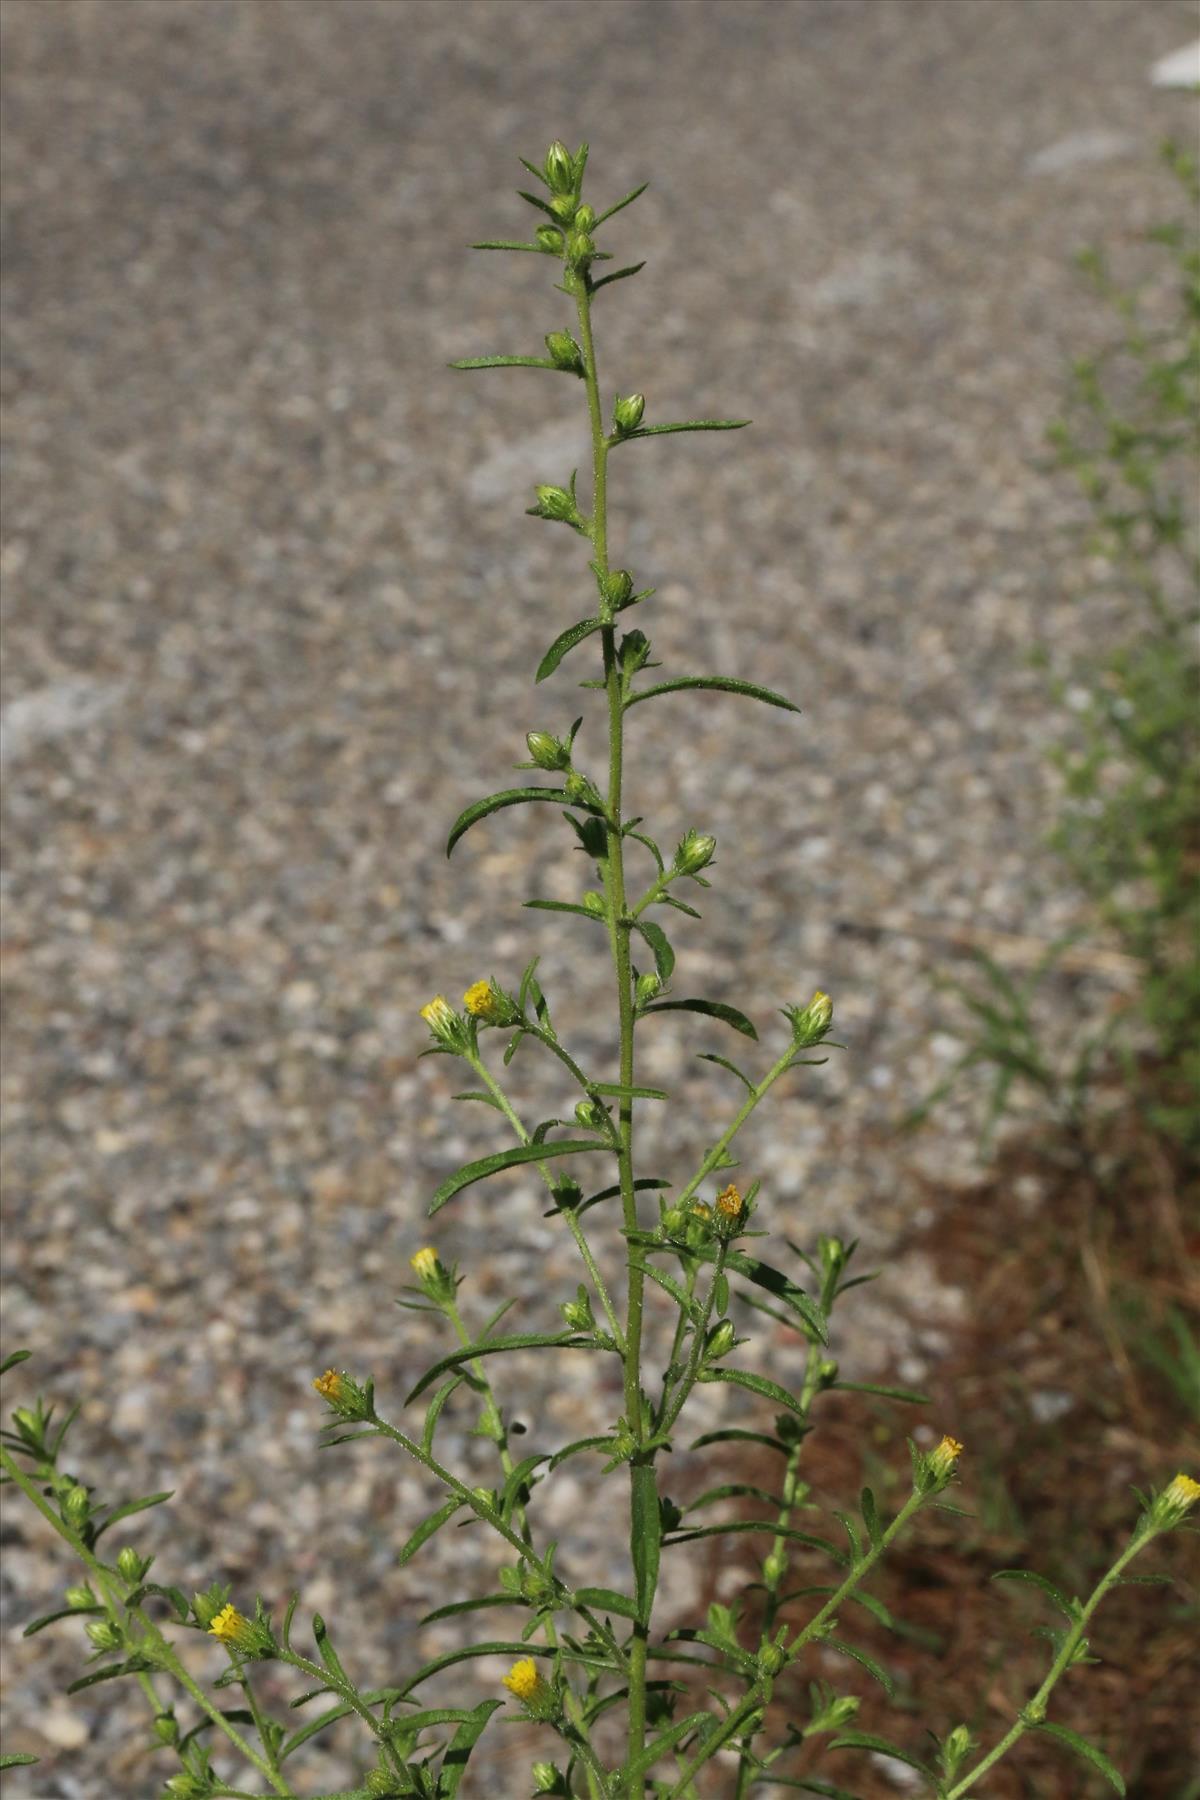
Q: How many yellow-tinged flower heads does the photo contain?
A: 11